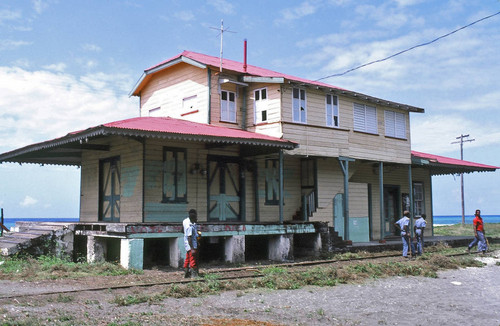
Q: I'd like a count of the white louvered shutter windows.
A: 2